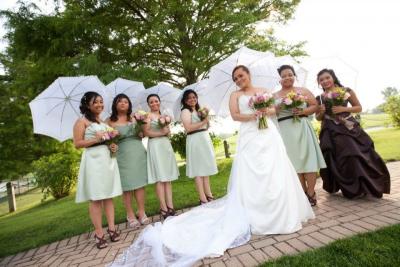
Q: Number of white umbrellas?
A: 7